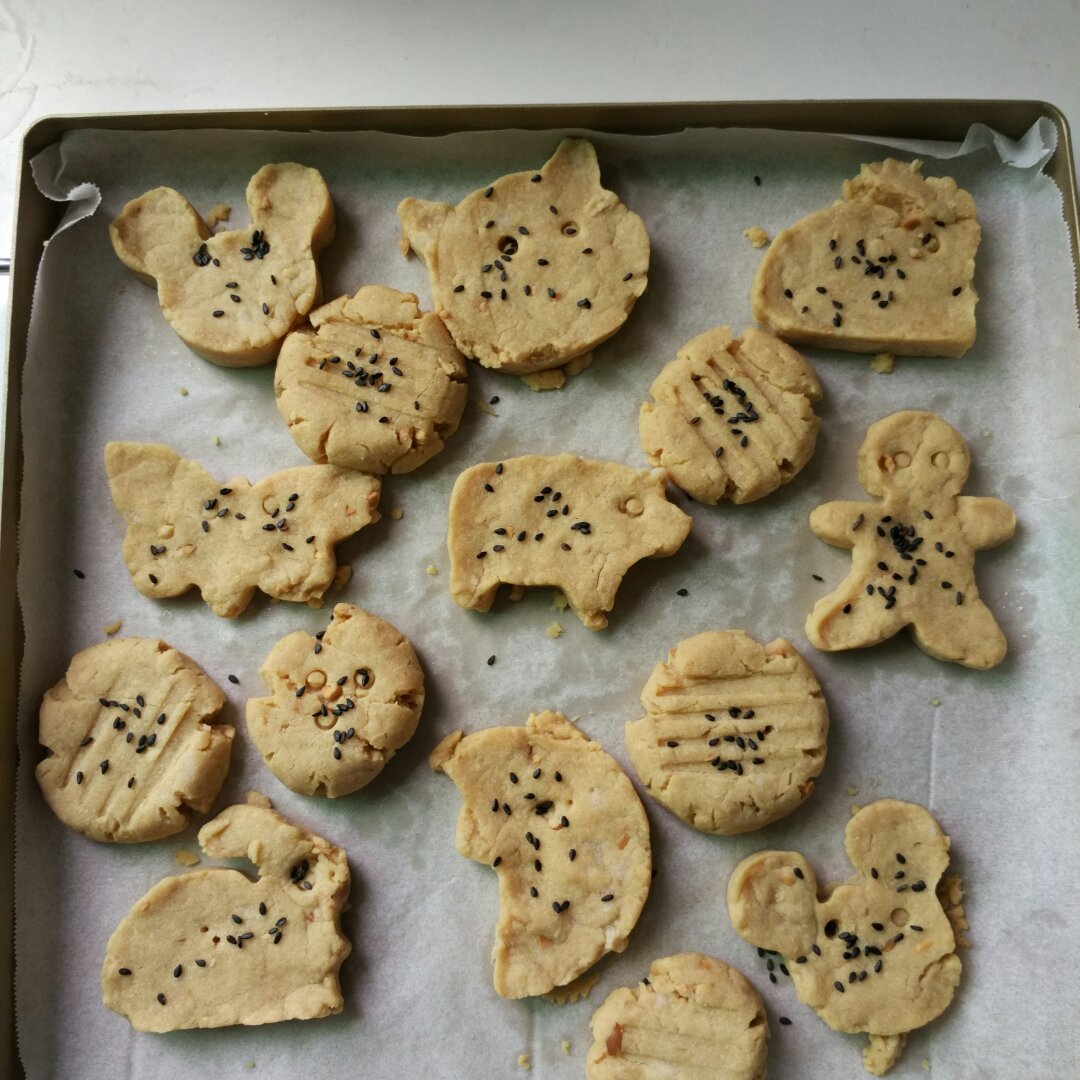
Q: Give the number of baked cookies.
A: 15